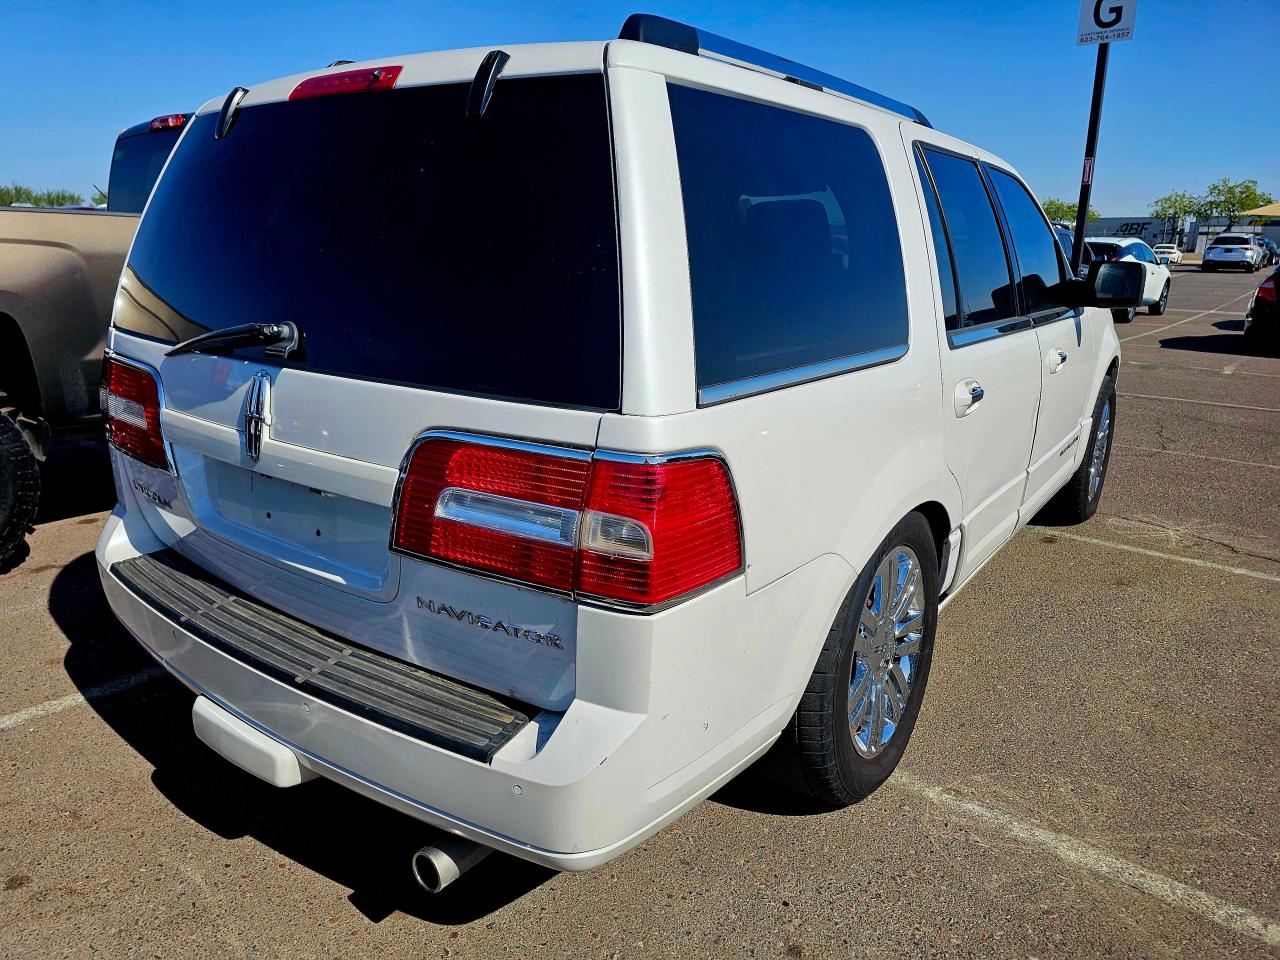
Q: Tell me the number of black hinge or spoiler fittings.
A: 2